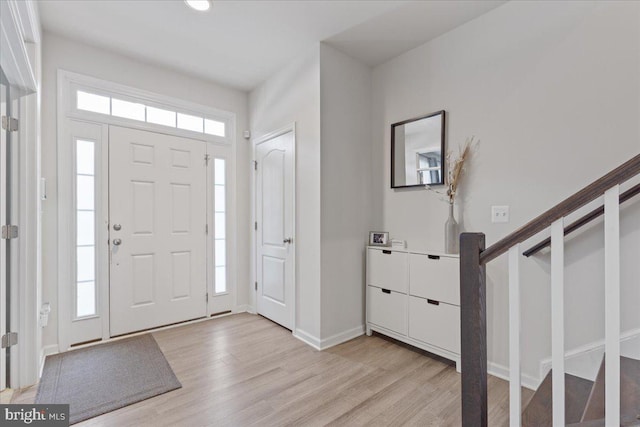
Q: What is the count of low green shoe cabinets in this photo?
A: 0